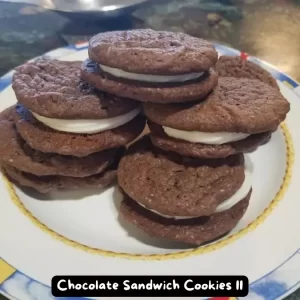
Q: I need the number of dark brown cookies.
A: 11